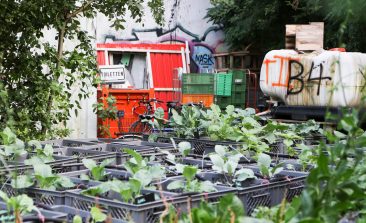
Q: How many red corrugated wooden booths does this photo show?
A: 1